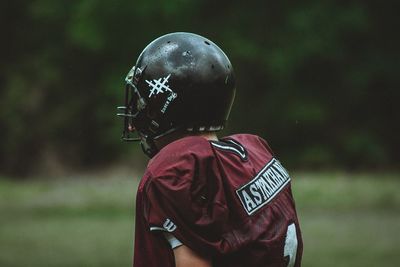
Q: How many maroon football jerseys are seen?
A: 1